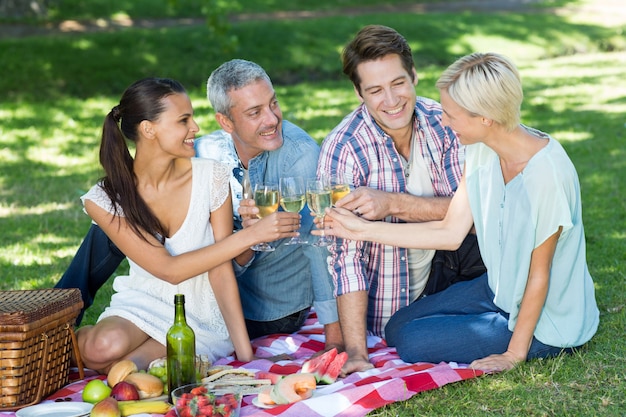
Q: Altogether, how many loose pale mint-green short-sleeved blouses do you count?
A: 1